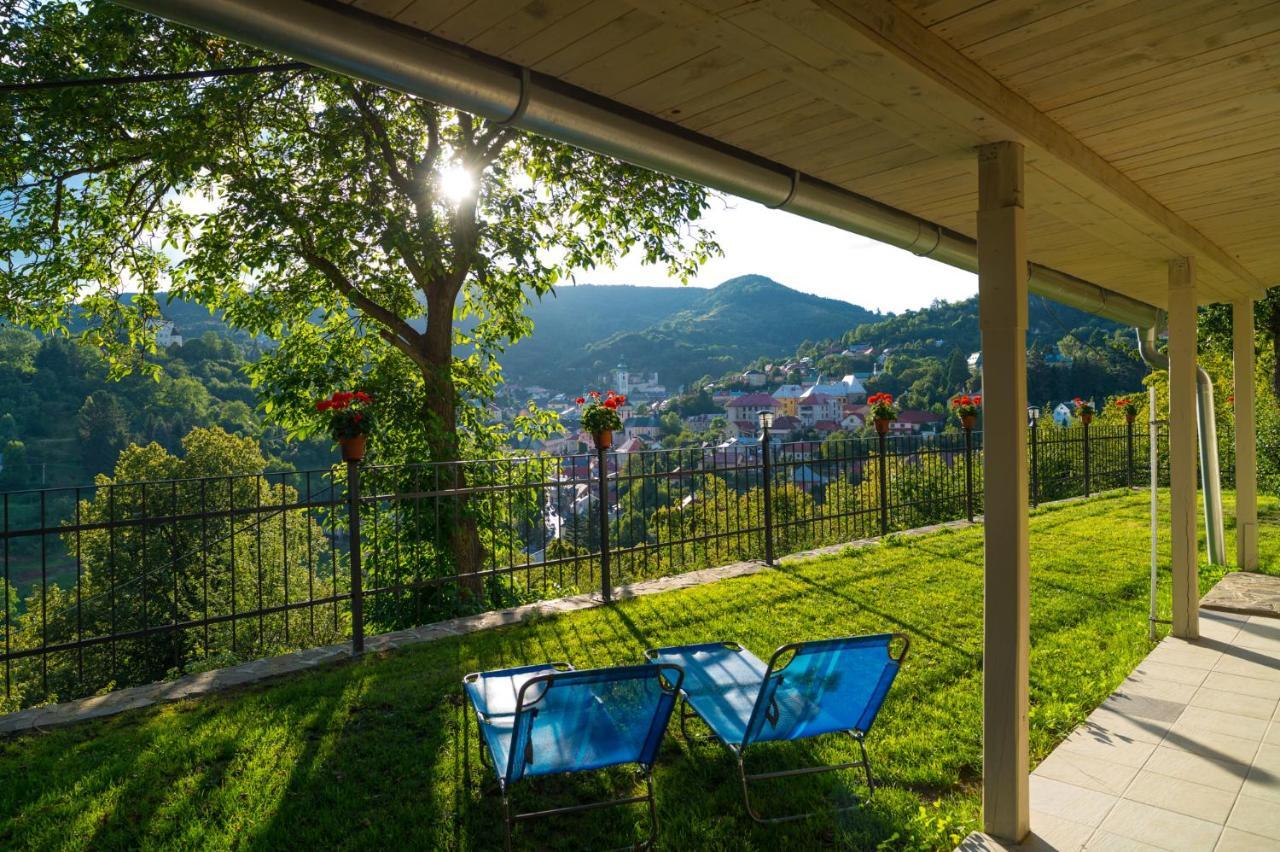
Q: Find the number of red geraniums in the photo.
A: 6